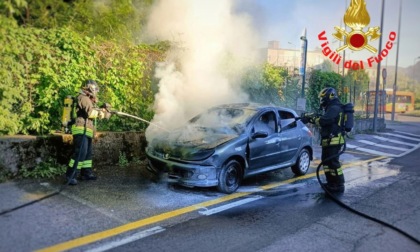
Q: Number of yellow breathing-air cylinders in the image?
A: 1